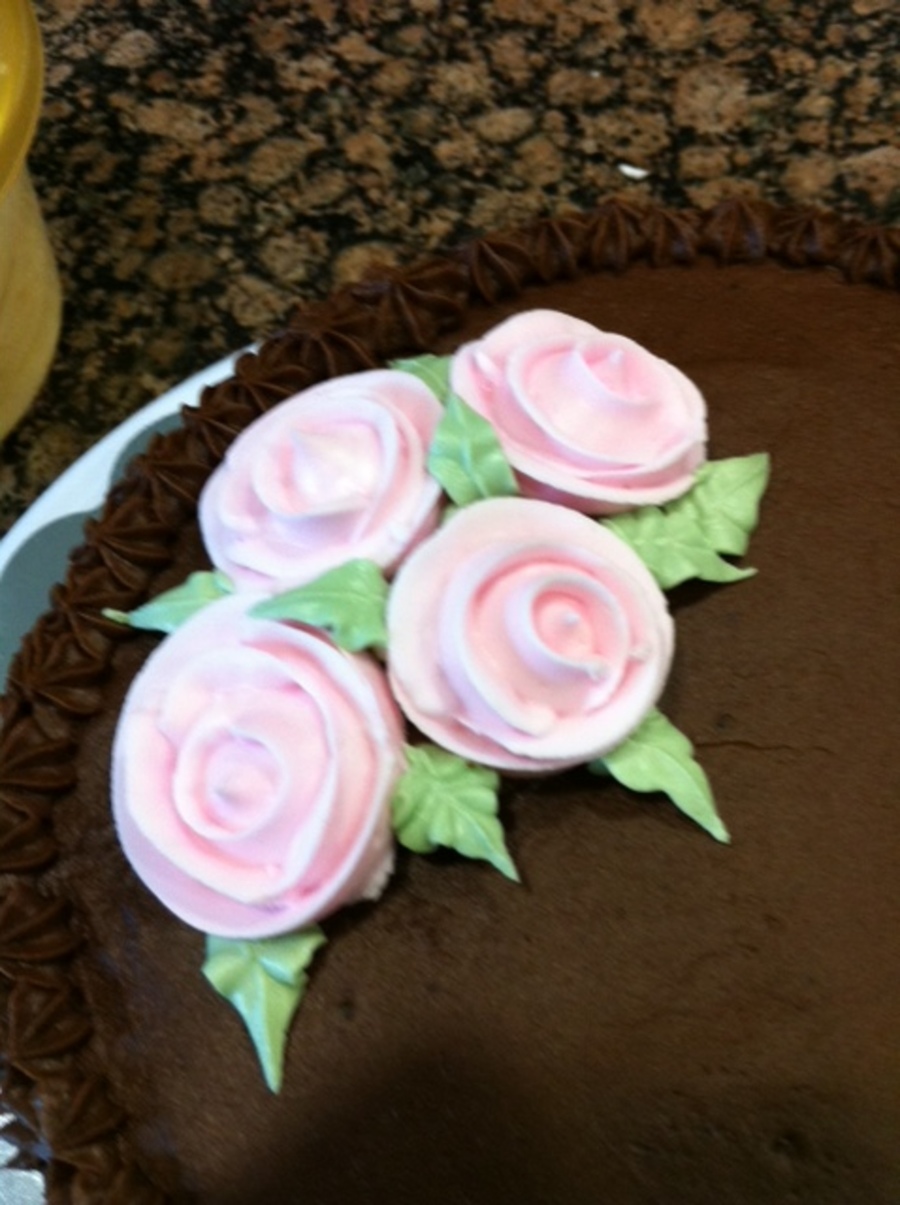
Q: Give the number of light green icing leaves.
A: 9